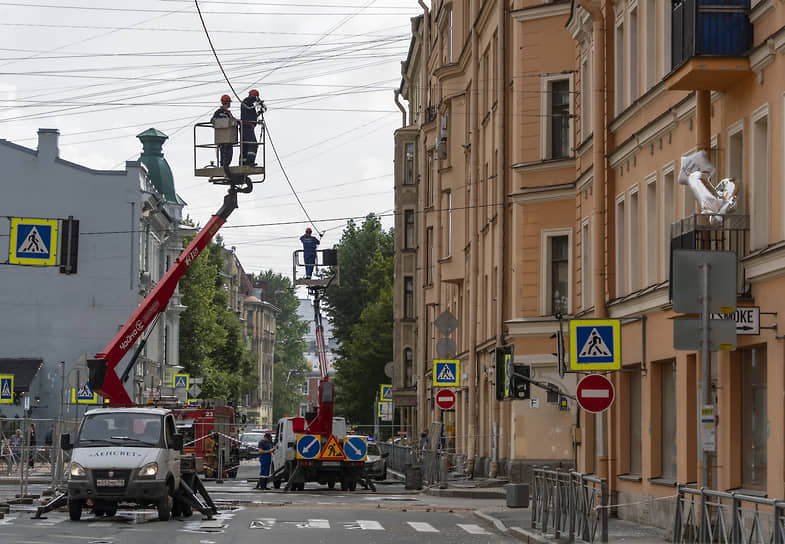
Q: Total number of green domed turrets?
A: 1